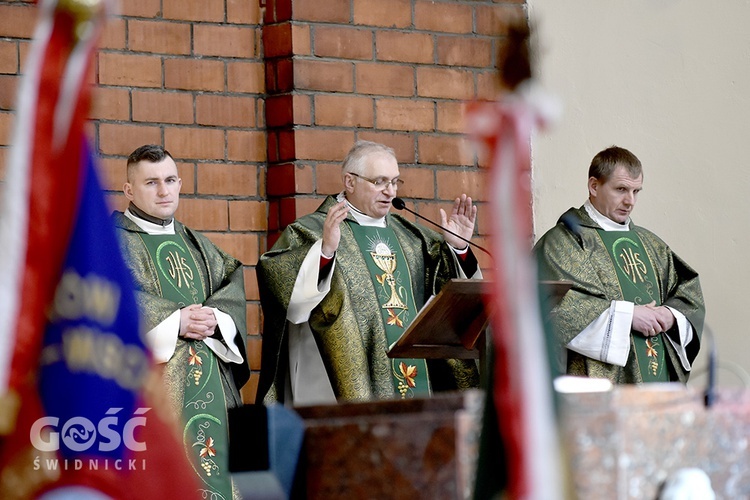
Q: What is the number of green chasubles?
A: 3